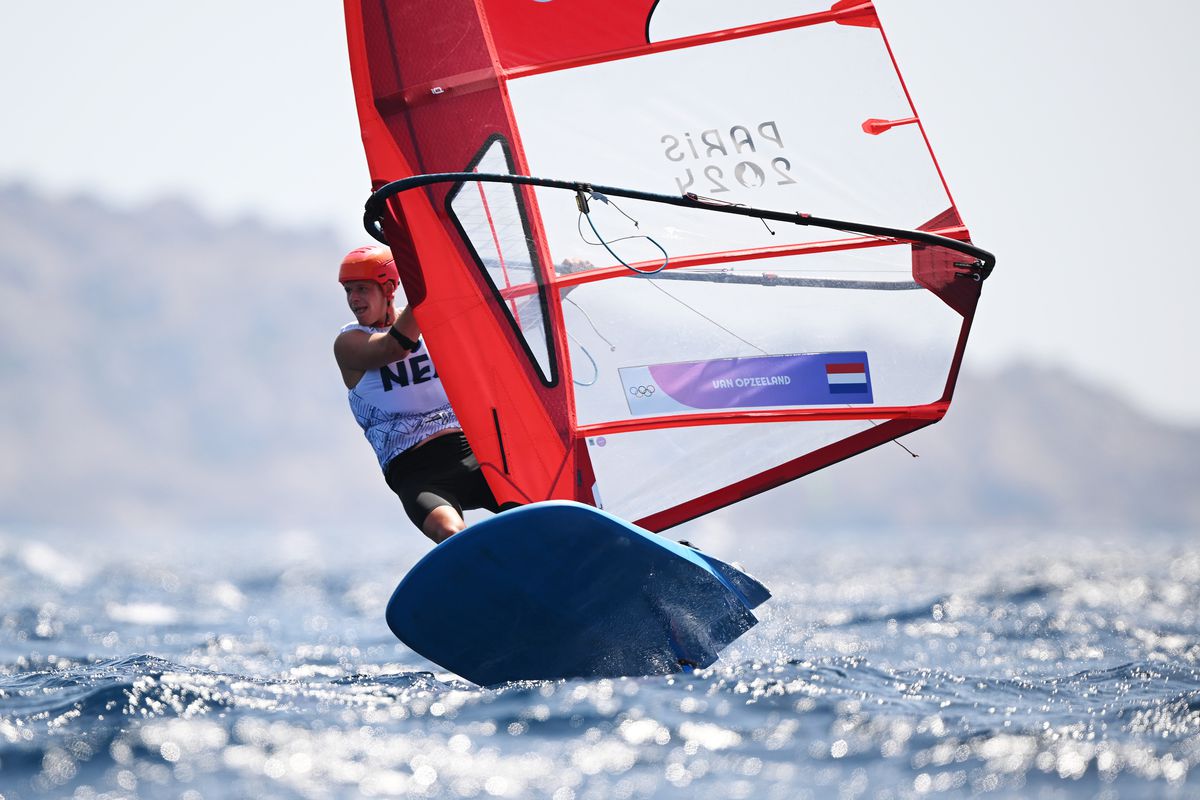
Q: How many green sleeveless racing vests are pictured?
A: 0